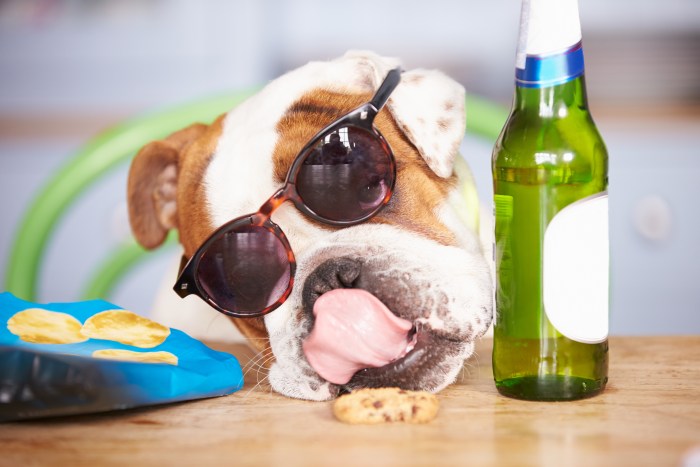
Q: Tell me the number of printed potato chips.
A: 3